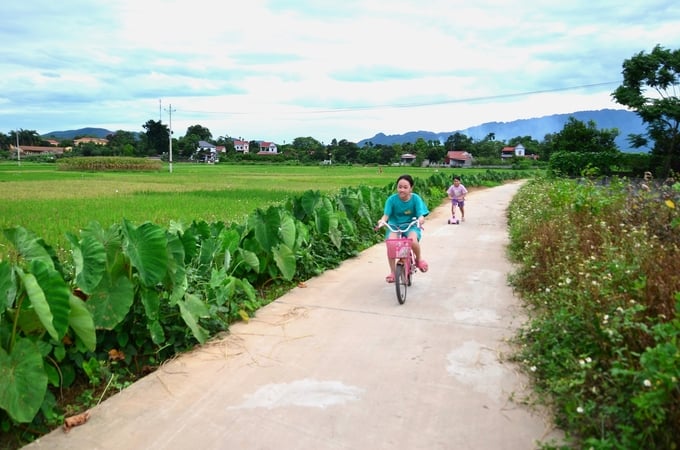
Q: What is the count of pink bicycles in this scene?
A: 1